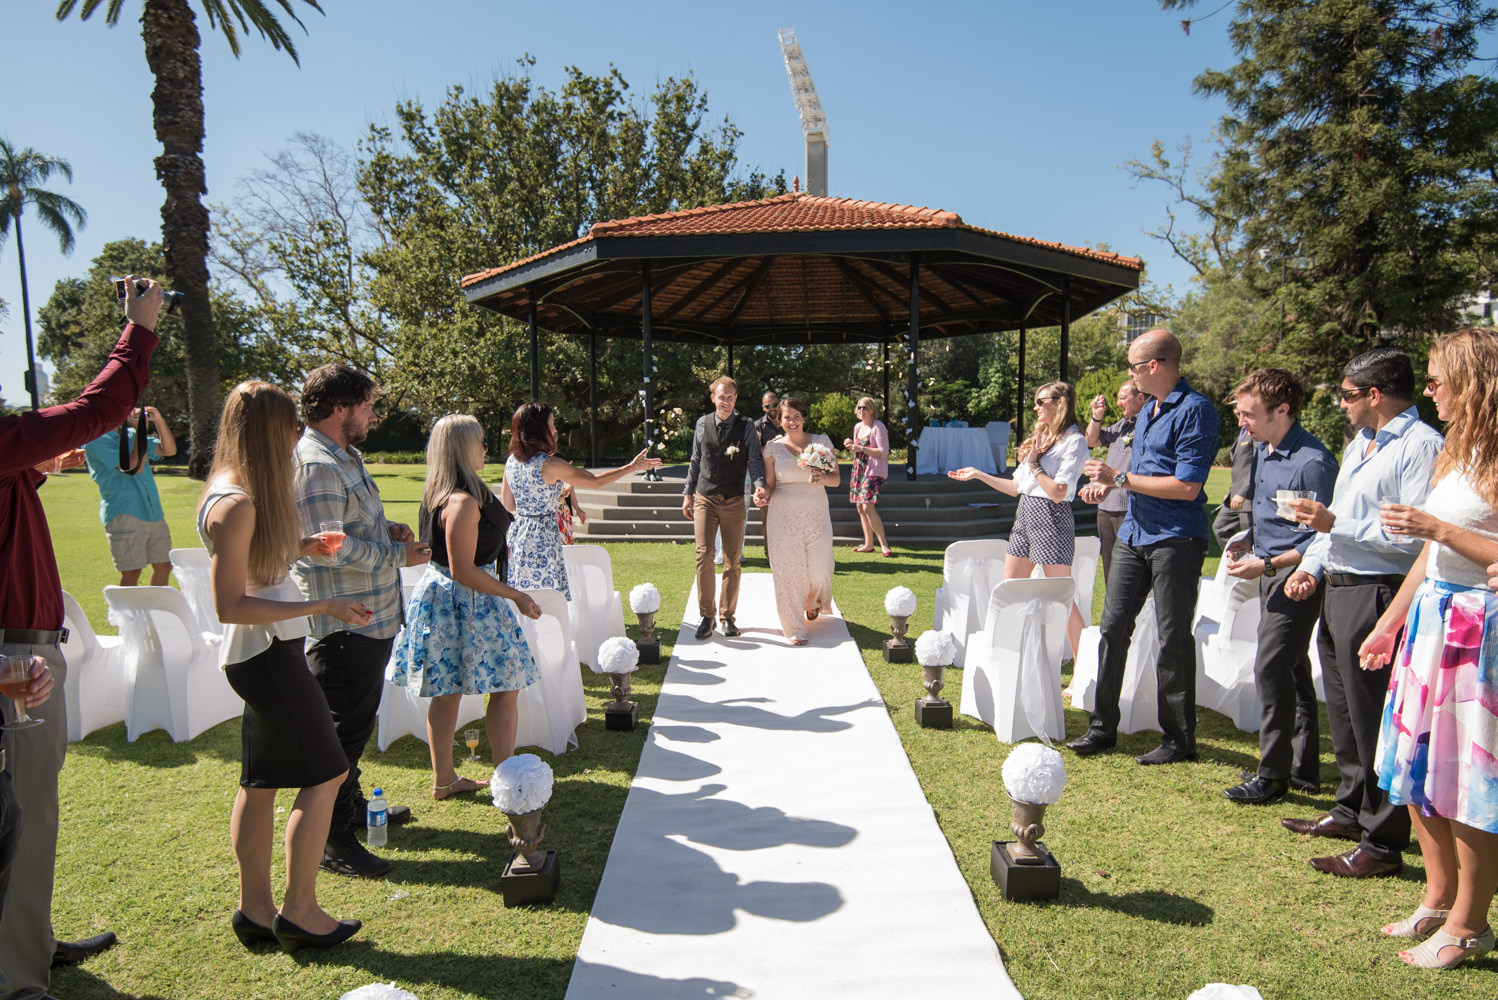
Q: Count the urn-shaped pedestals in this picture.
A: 6